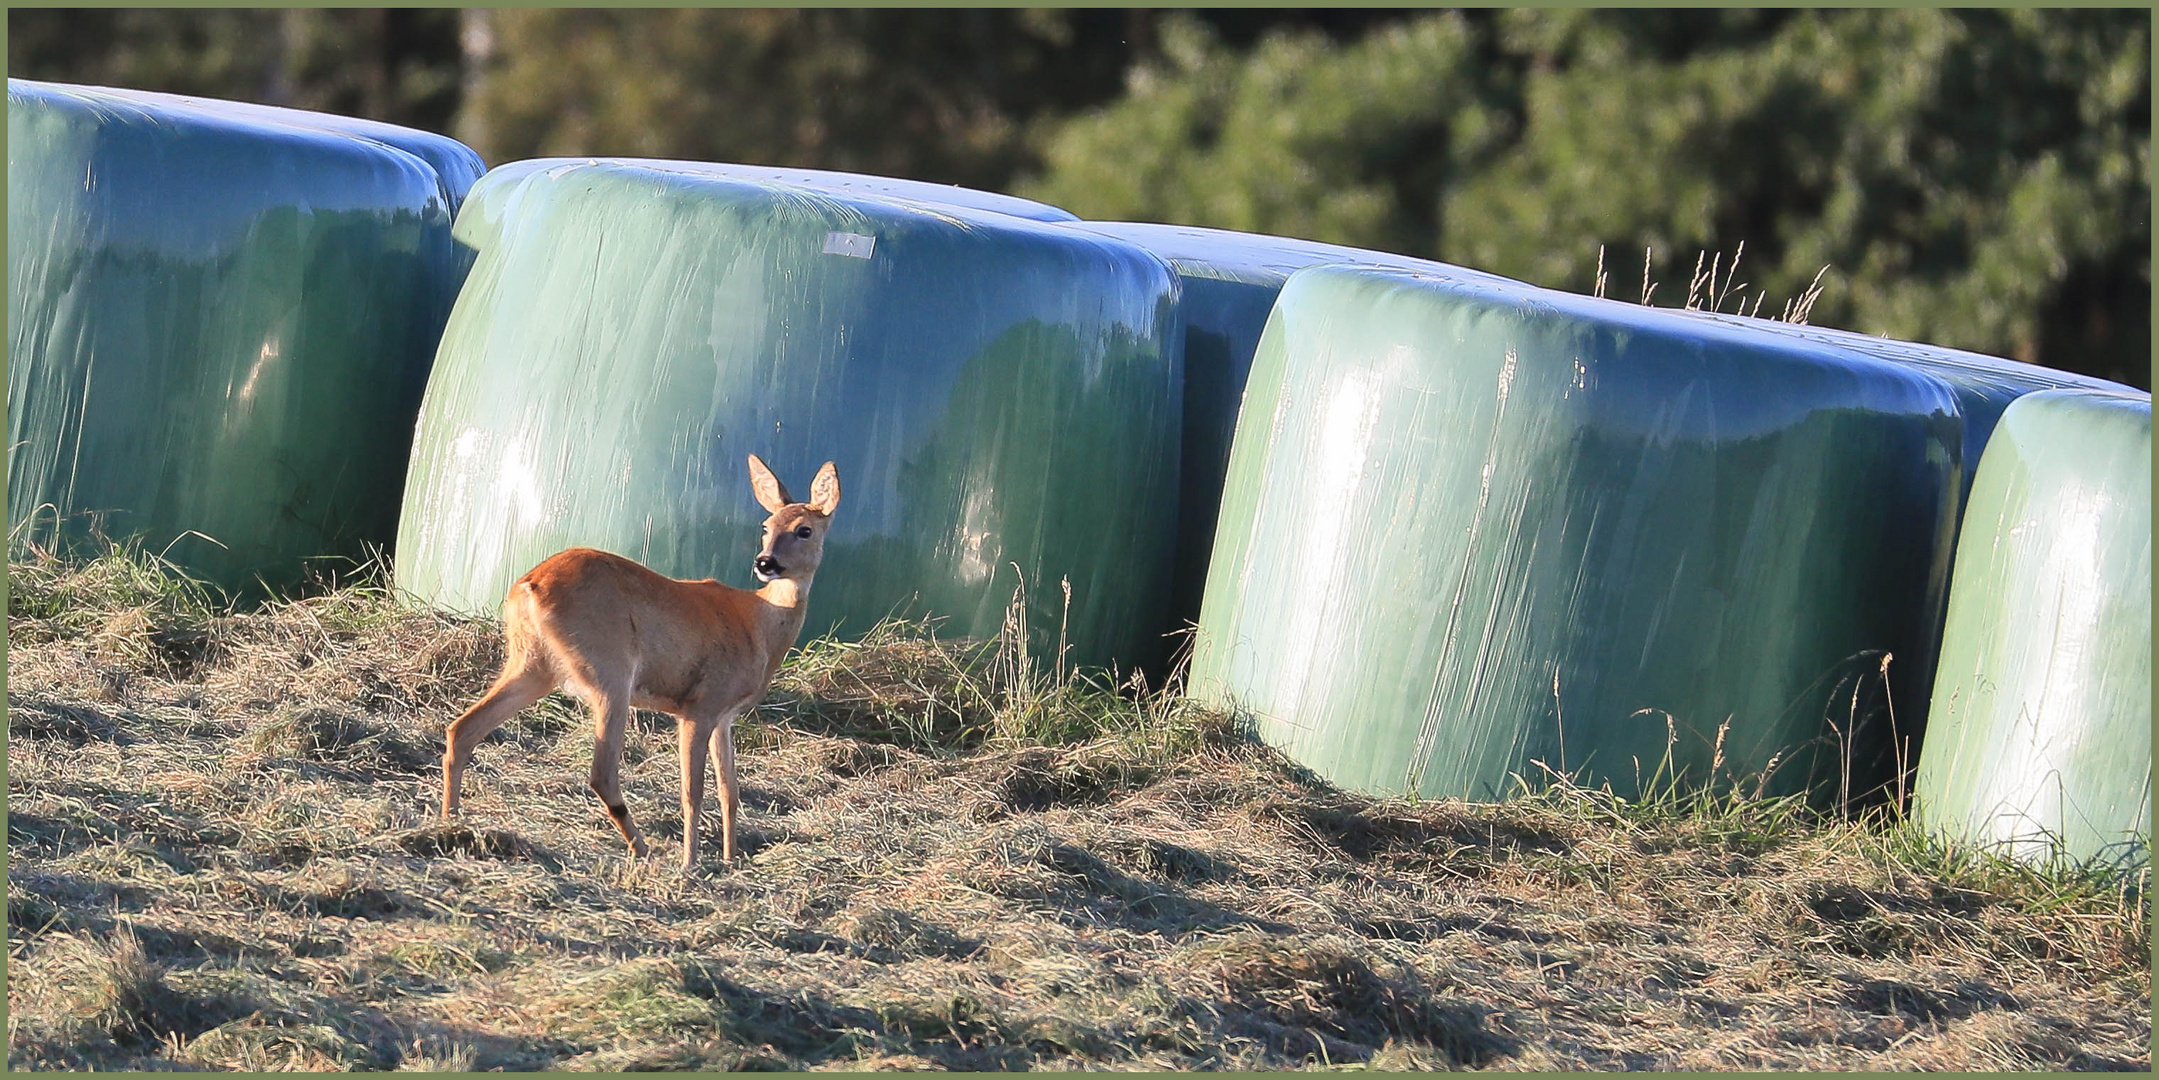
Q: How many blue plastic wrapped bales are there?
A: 8